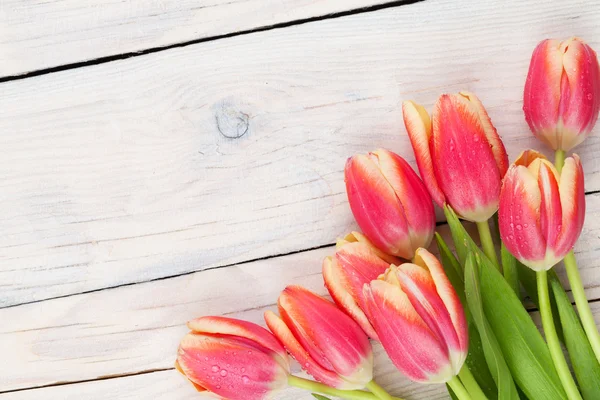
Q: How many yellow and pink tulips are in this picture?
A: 8